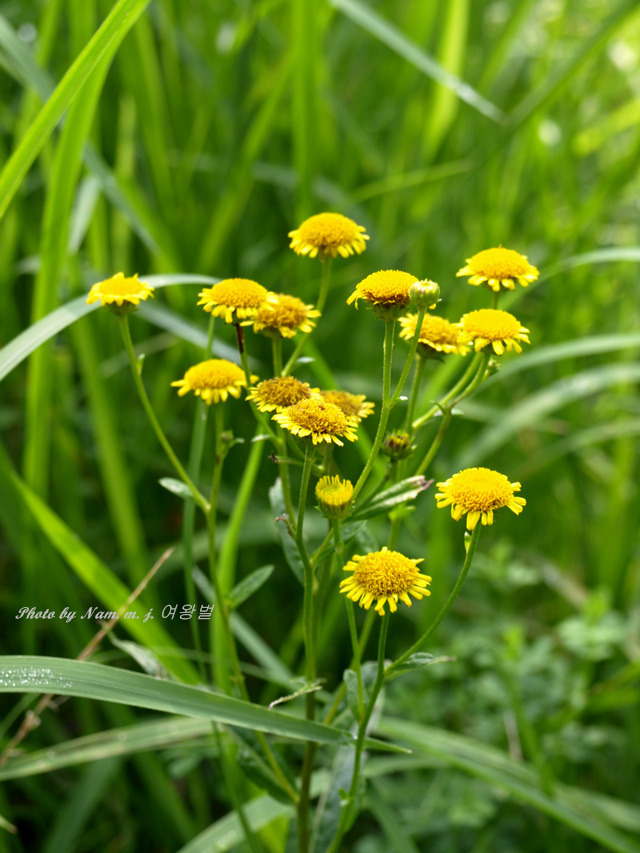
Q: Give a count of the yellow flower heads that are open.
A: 14